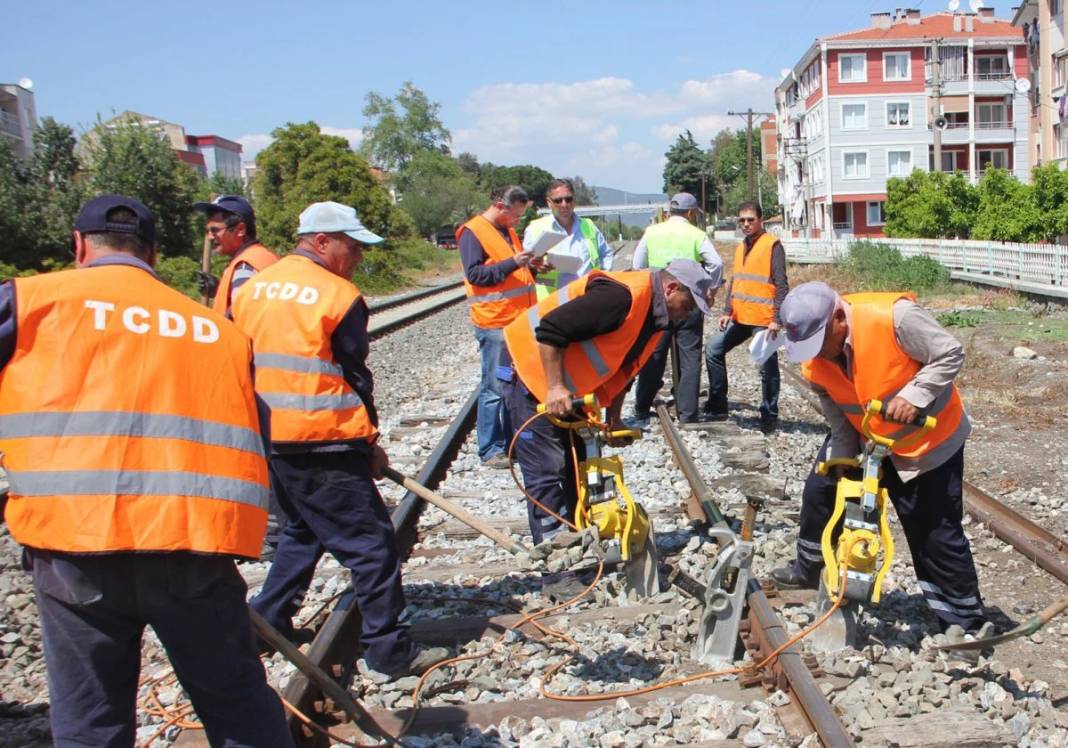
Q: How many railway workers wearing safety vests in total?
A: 9